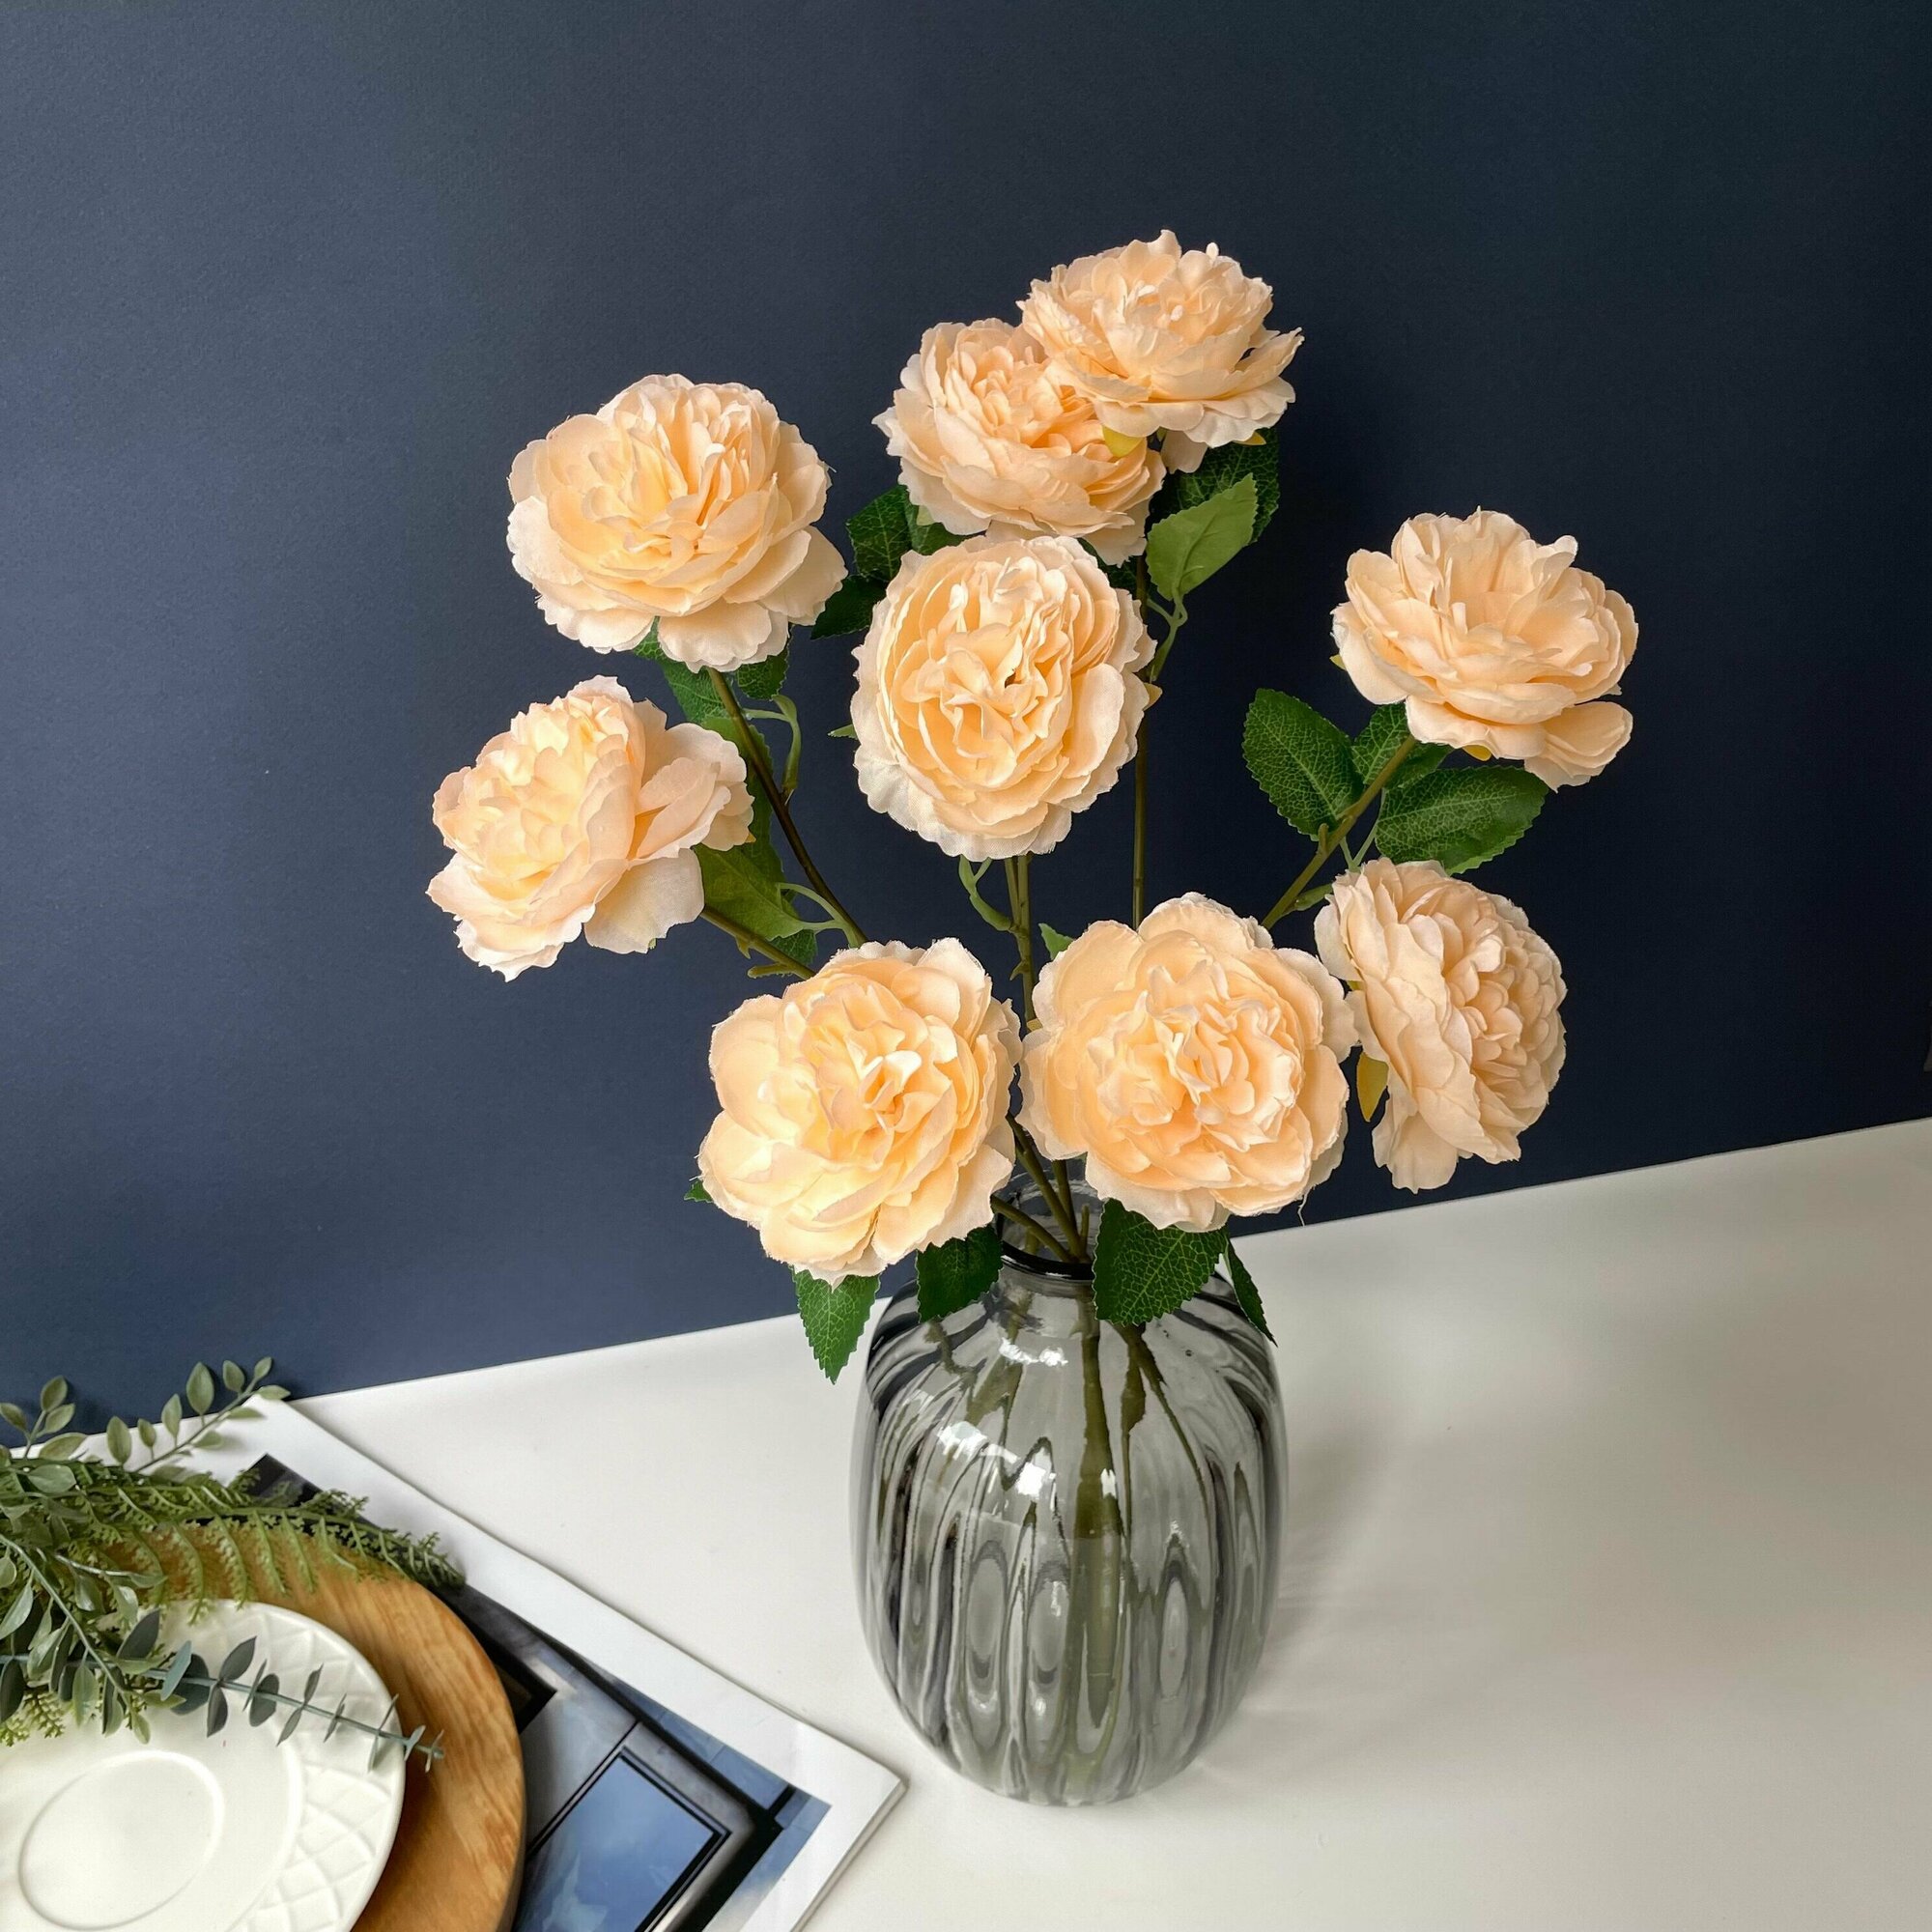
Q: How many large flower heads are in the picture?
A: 9